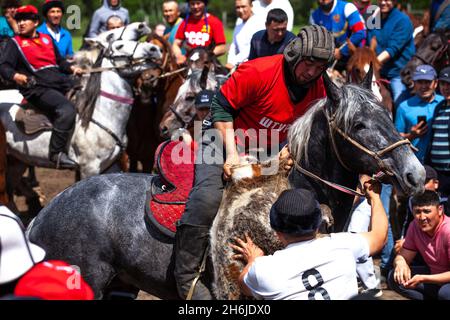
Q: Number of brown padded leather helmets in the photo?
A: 1